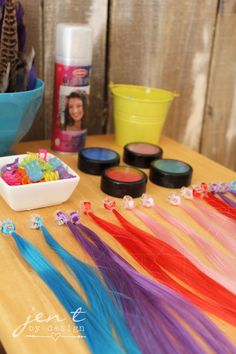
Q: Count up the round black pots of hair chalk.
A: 4